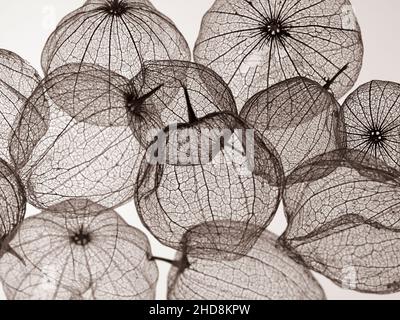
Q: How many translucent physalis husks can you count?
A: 12